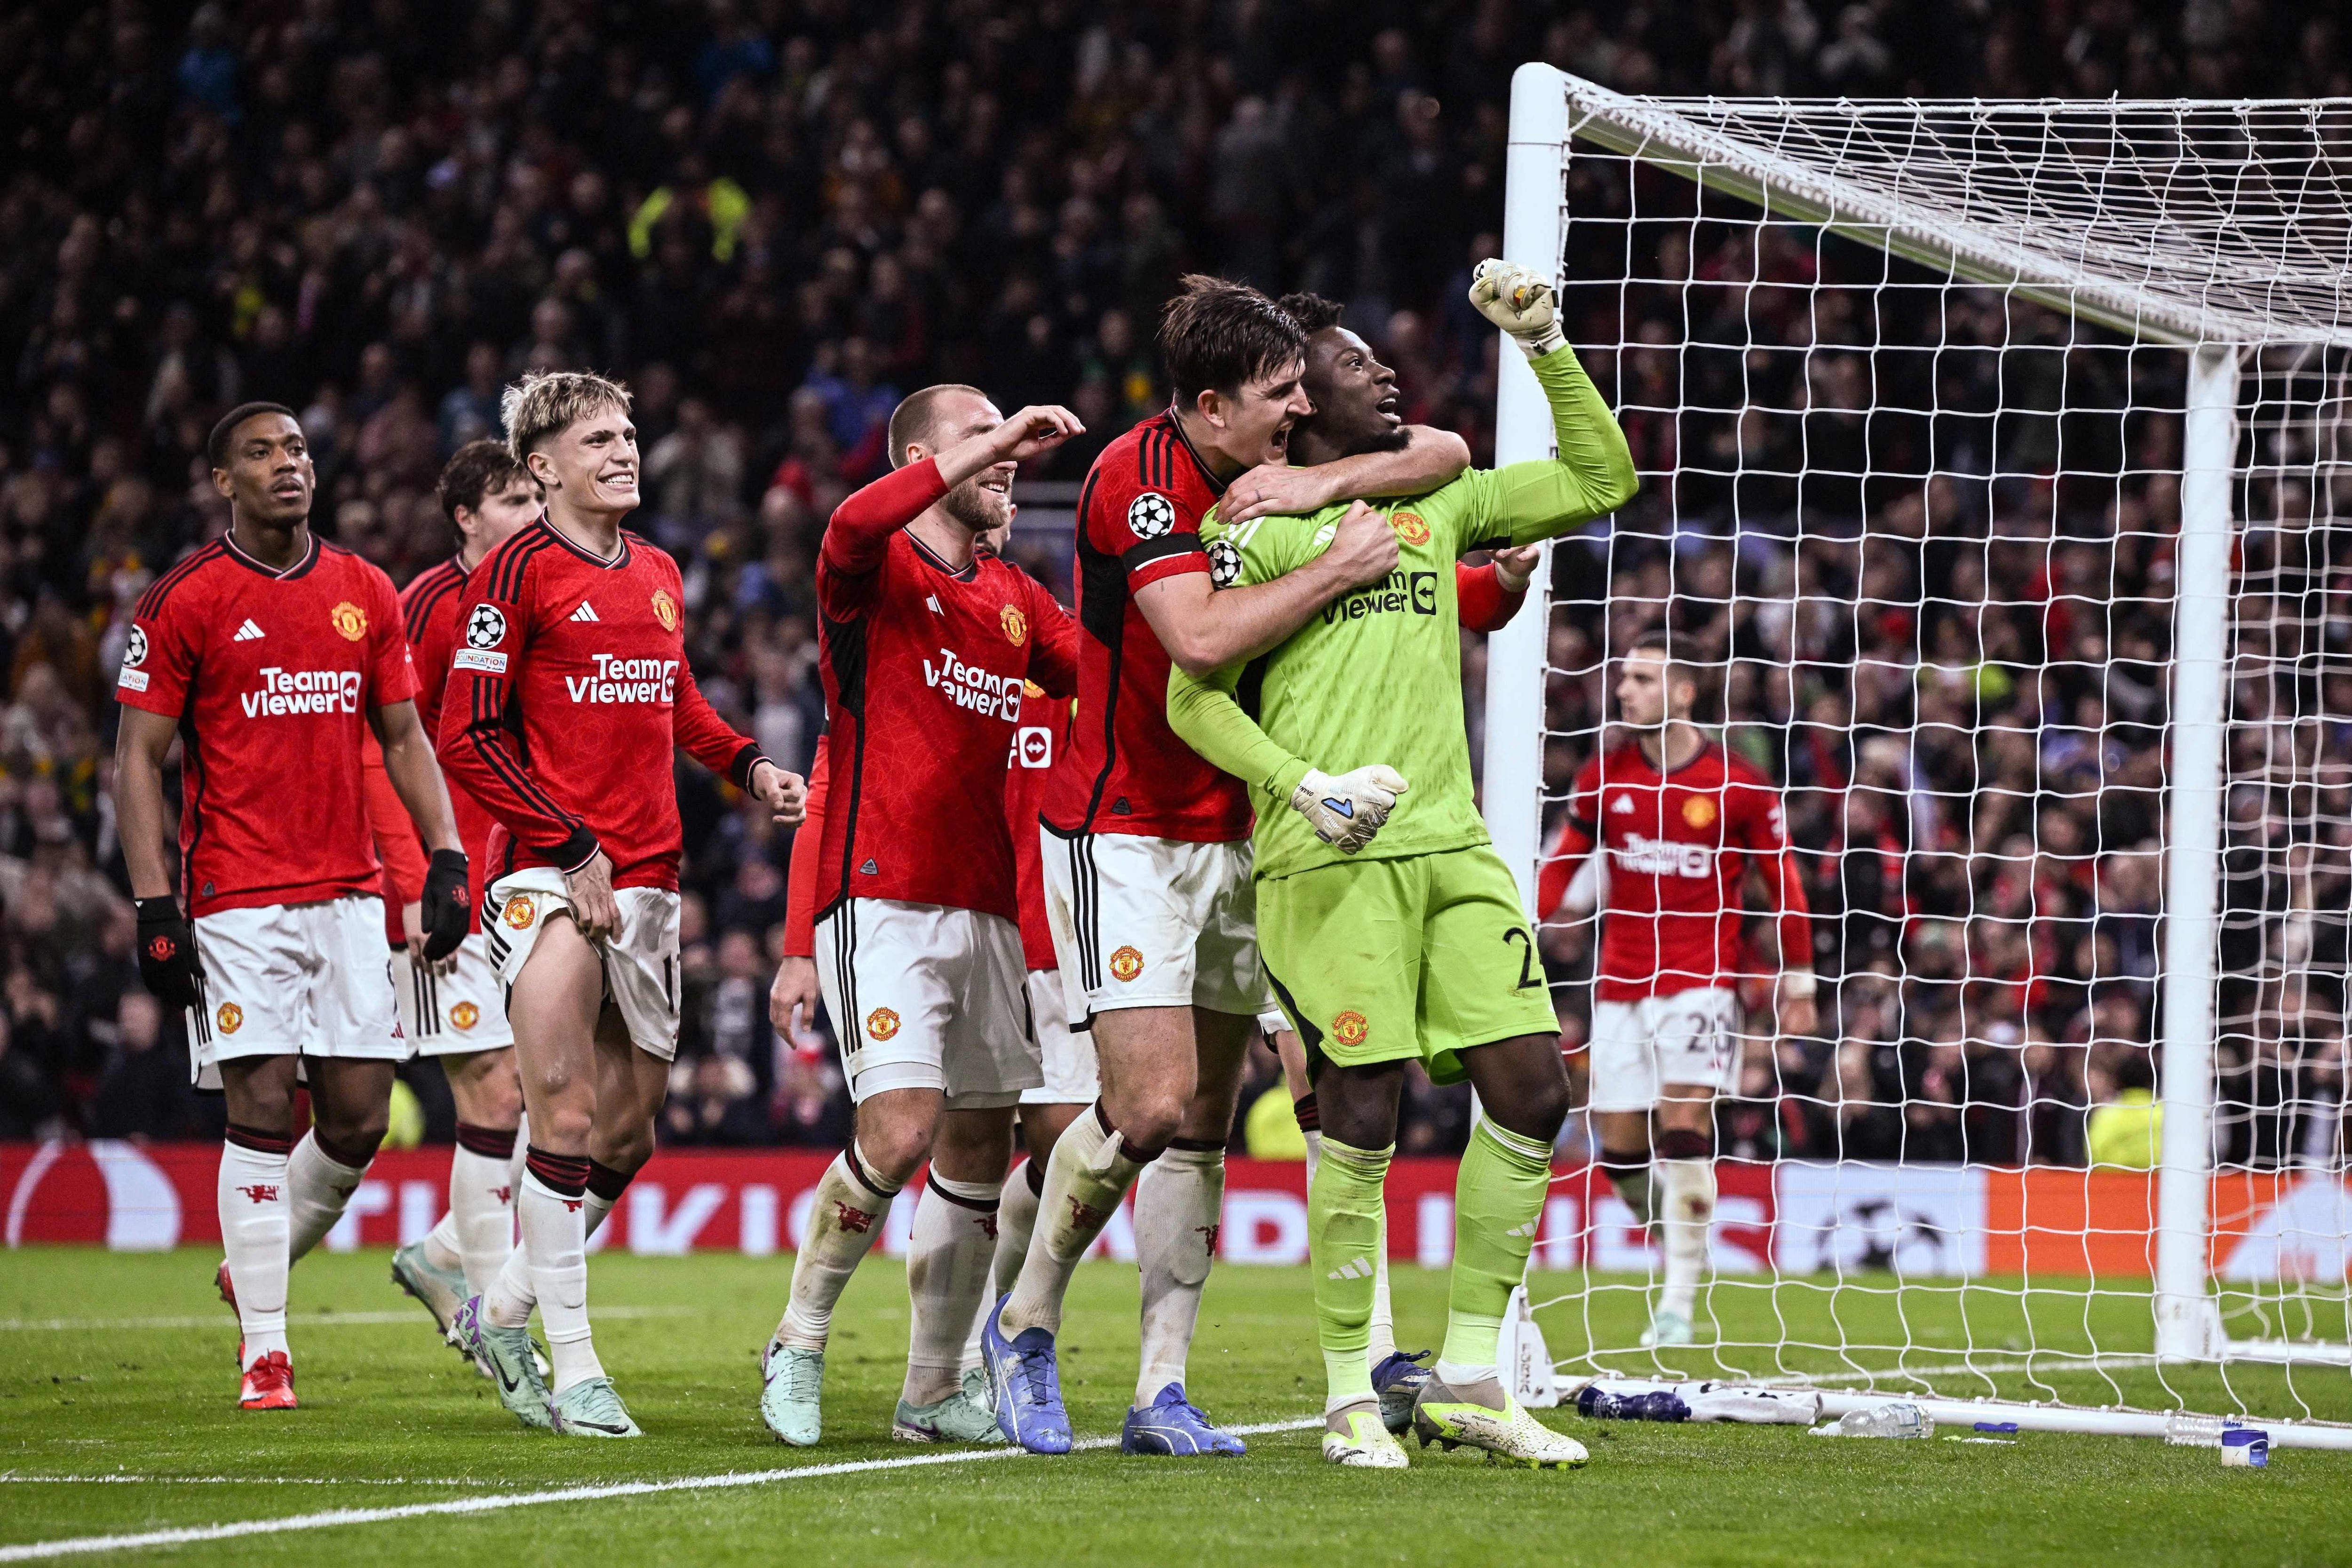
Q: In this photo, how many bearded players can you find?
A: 2